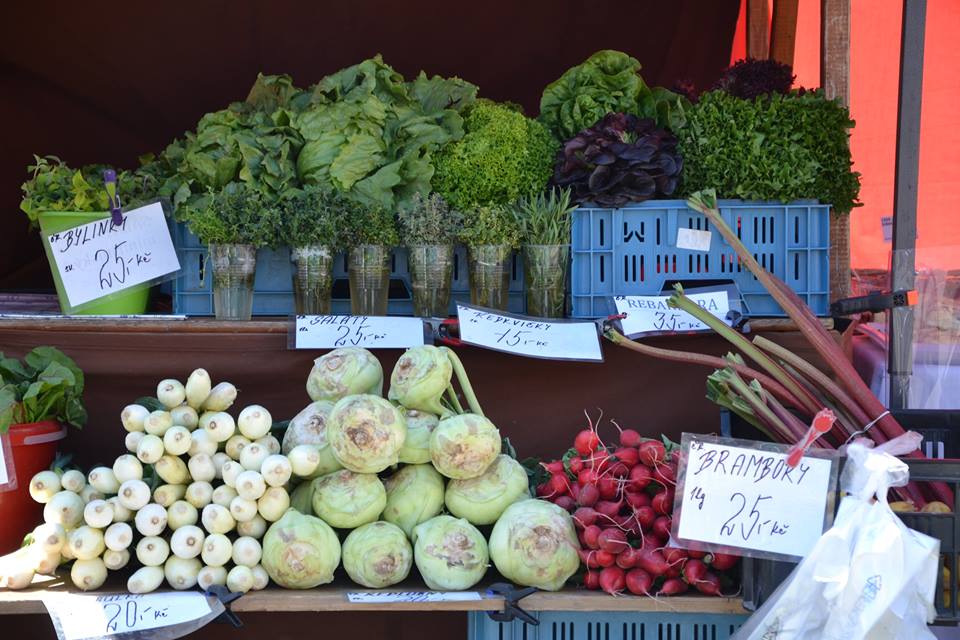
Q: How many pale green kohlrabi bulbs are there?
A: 14